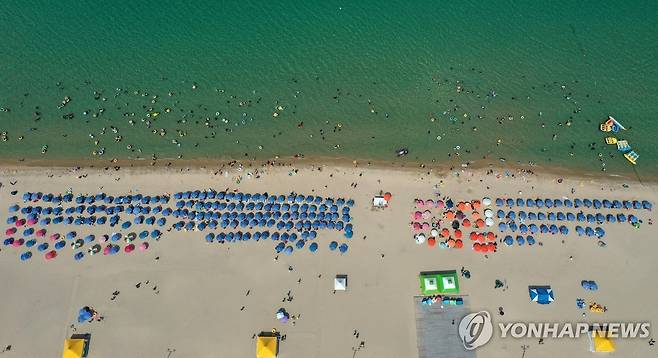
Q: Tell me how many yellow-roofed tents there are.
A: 3